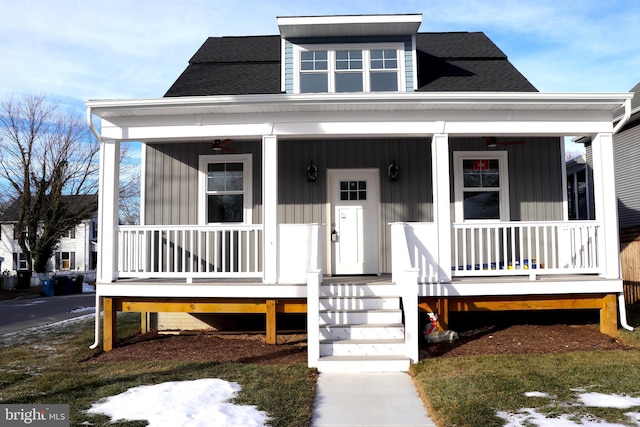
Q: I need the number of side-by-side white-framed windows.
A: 3